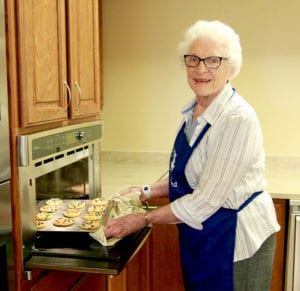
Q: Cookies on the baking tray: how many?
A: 11